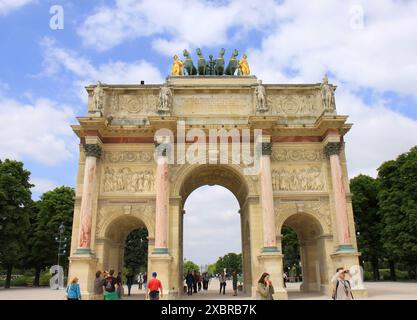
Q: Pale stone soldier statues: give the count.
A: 4